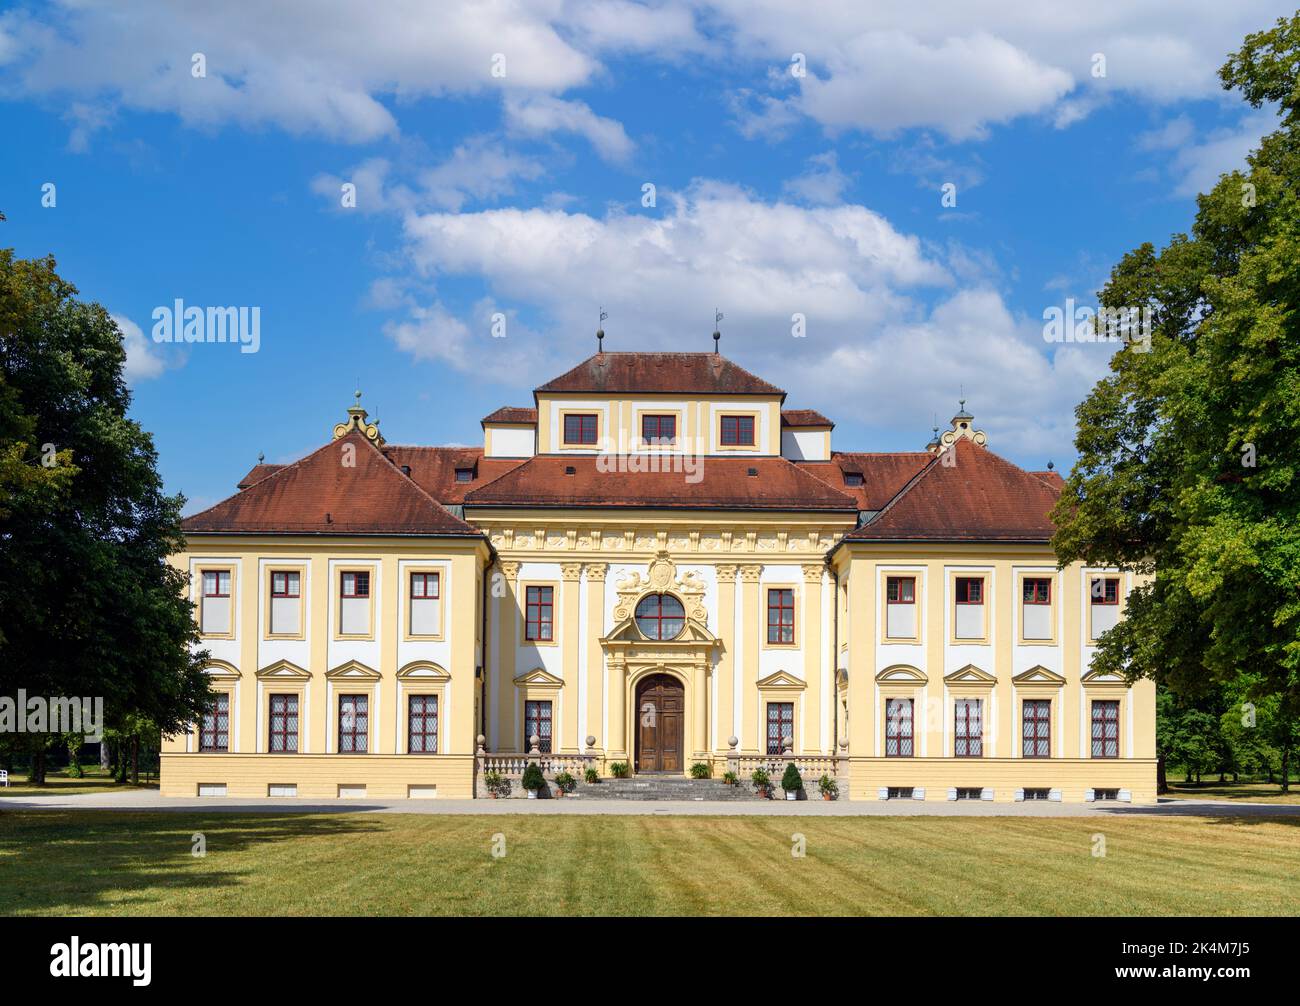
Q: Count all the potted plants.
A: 10